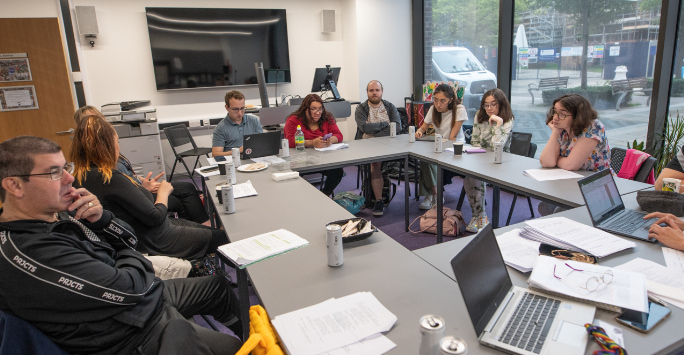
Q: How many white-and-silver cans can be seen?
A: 11